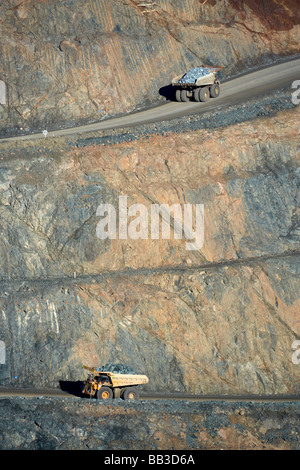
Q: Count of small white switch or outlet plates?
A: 0